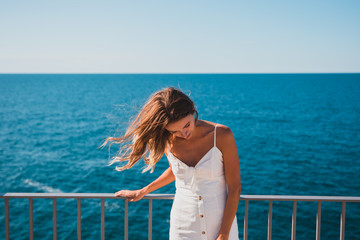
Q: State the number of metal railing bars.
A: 12